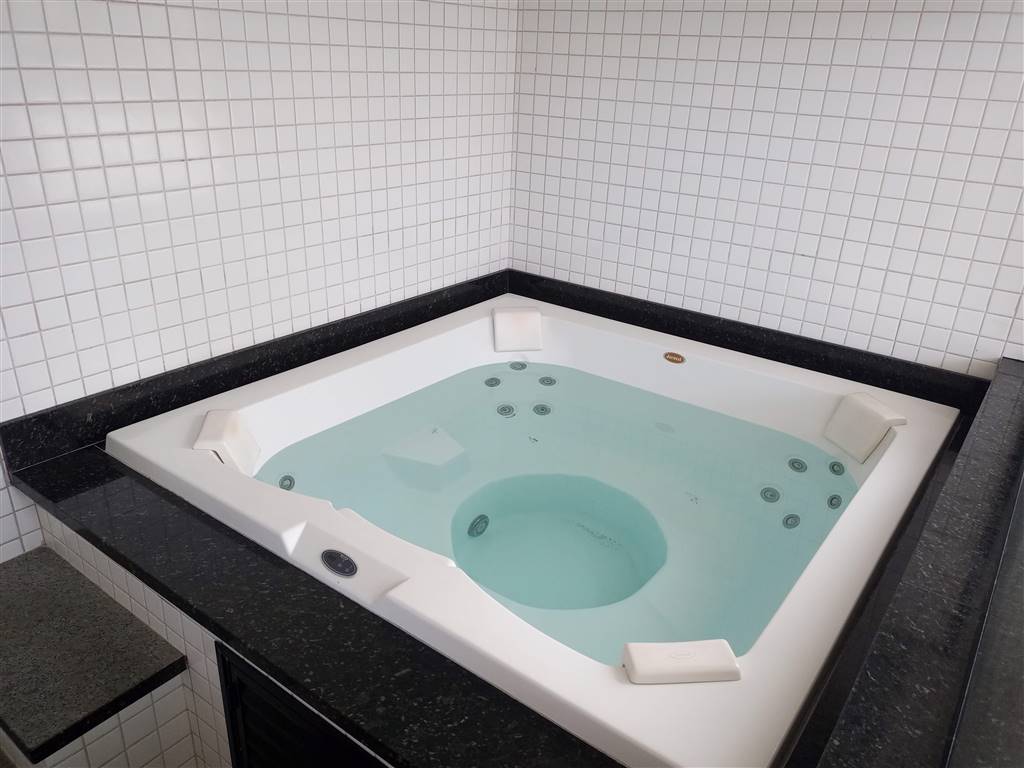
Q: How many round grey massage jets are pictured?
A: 12